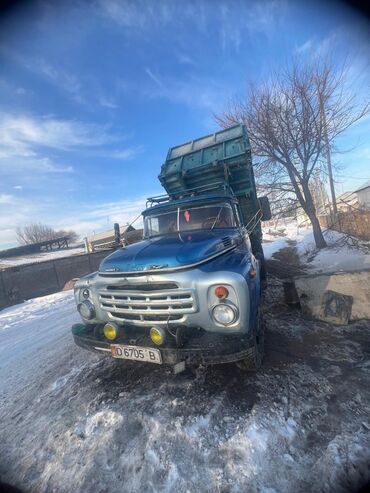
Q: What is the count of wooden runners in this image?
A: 0